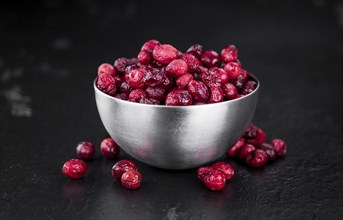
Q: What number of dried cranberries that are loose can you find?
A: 15